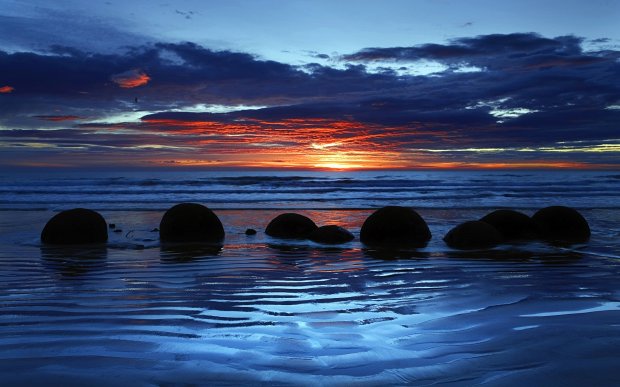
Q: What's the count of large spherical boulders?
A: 8